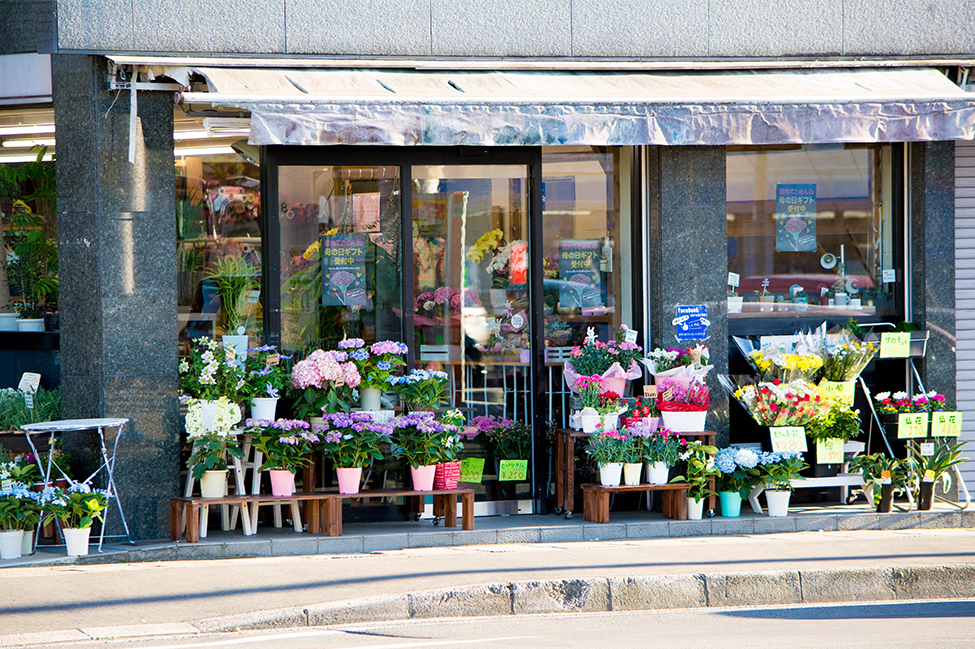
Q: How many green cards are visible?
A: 8